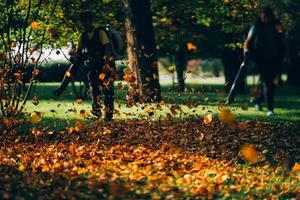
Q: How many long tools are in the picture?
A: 2